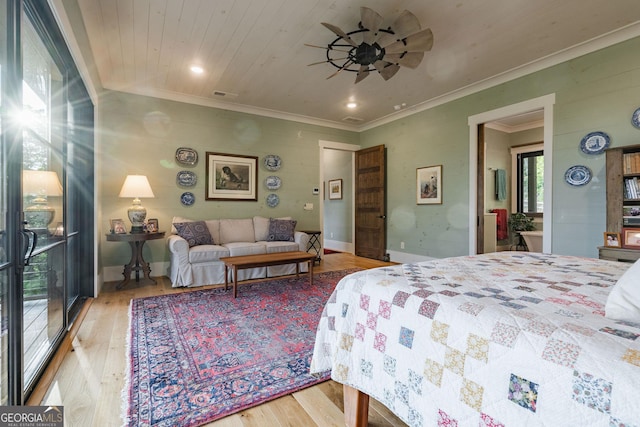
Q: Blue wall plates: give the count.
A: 9